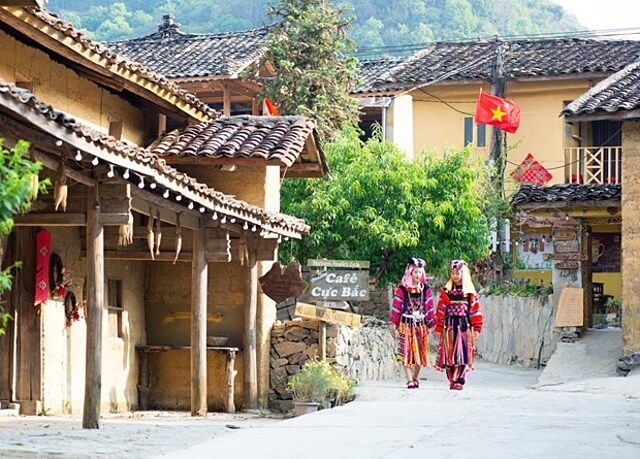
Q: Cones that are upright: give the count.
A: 0